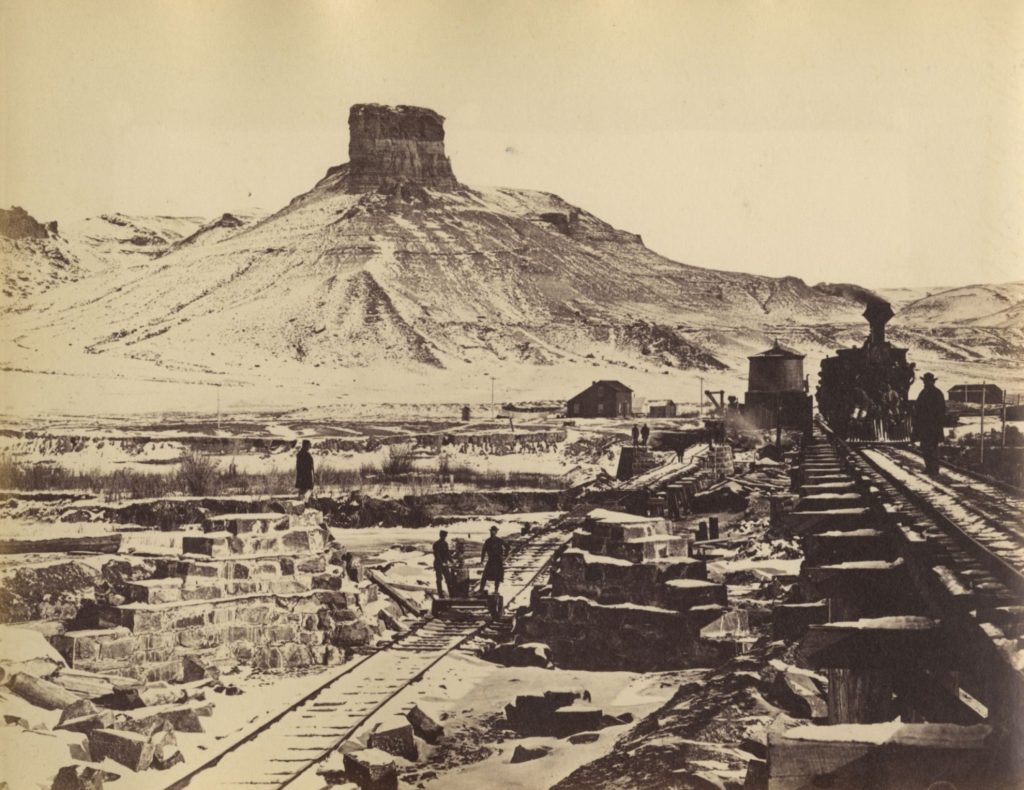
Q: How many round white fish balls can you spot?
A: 0